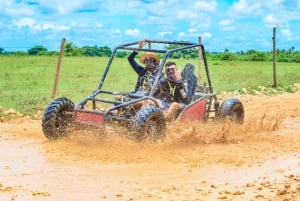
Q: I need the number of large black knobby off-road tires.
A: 3